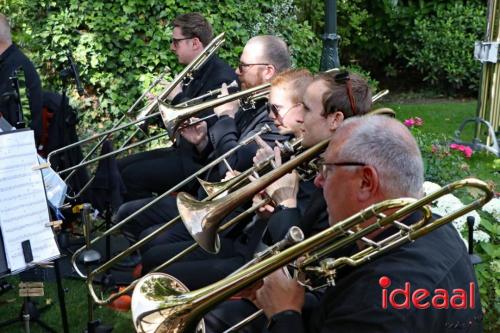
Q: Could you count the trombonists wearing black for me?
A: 5